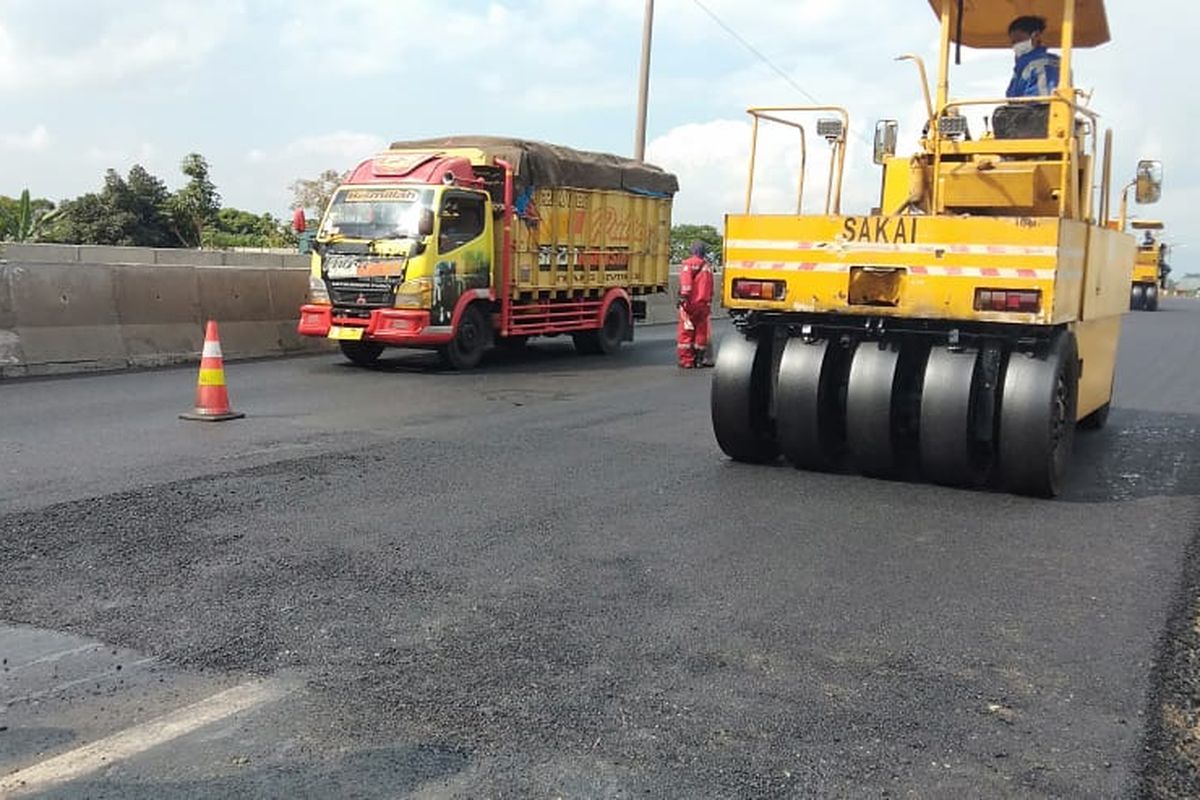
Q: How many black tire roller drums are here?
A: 5